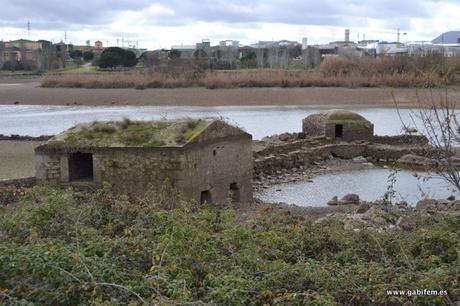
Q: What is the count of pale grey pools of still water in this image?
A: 2